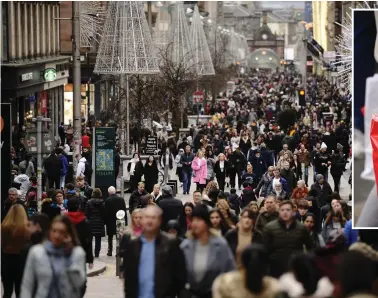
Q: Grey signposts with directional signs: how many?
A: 1